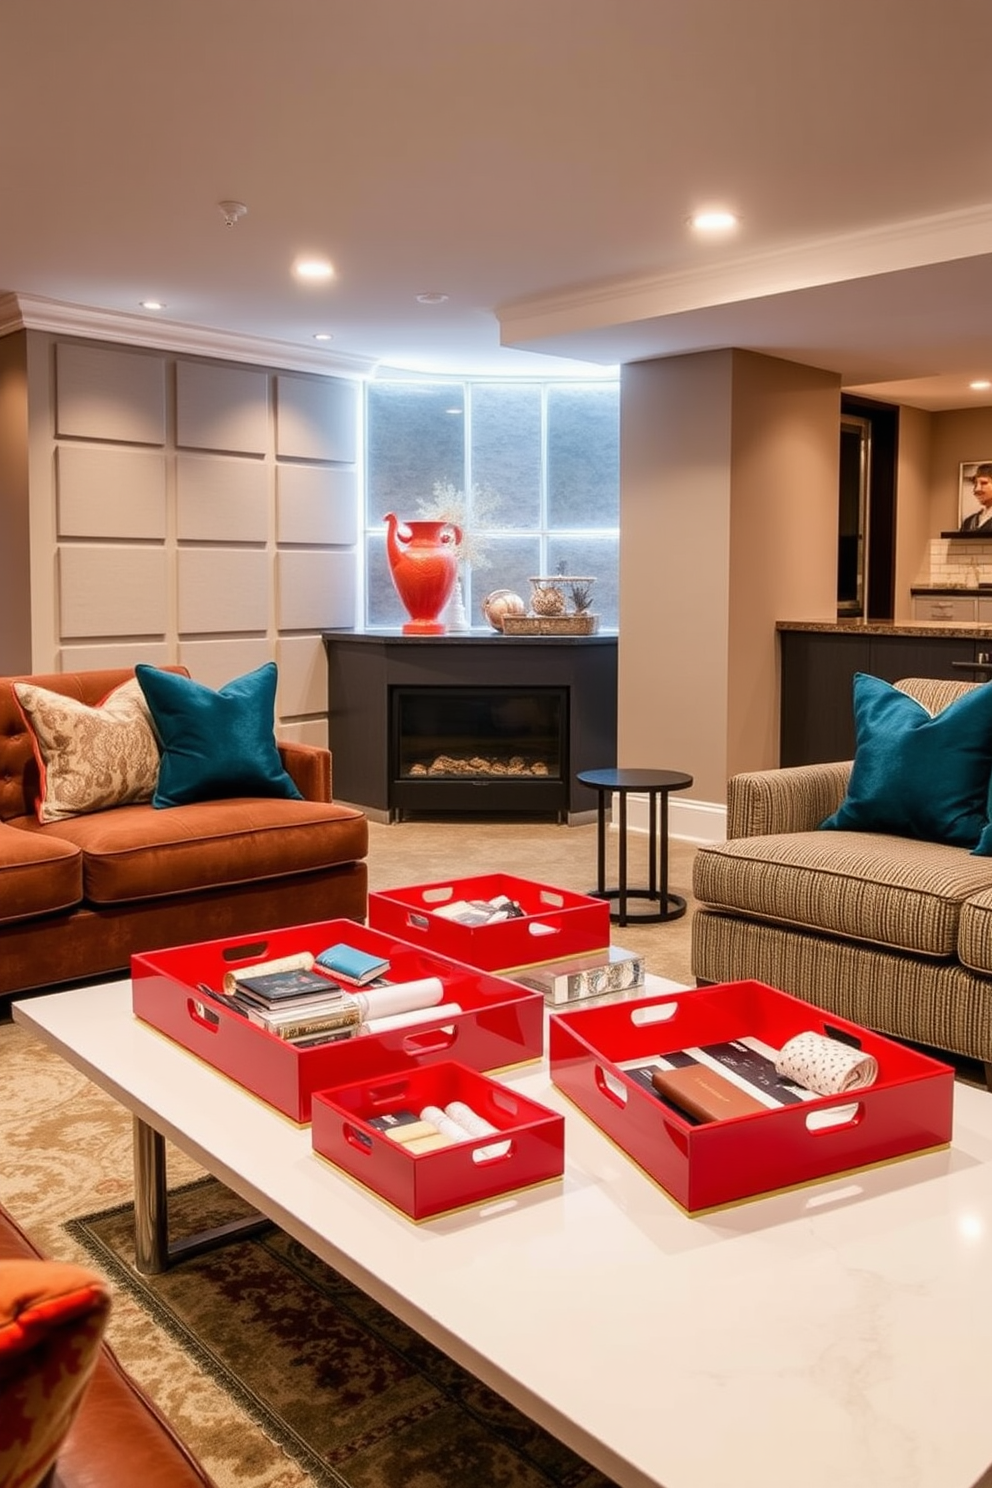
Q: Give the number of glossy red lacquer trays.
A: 4